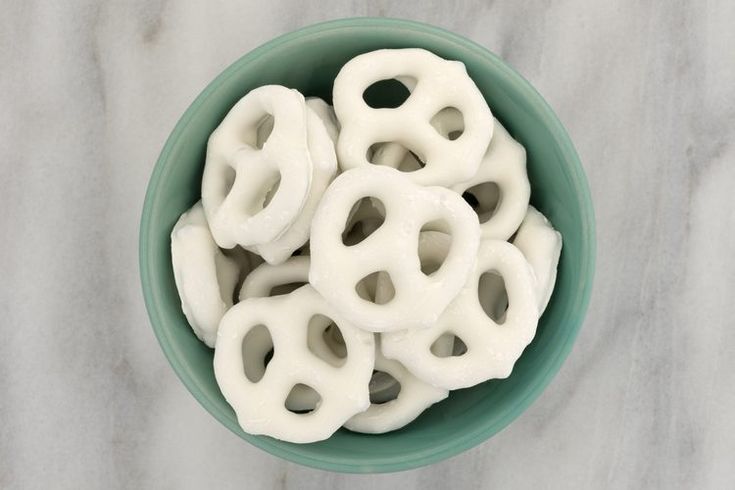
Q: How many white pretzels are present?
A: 11